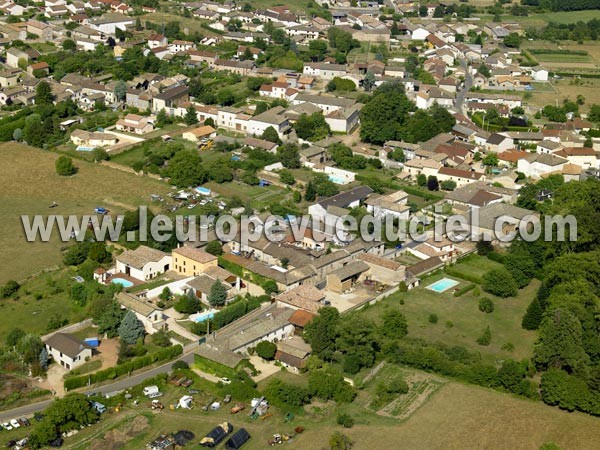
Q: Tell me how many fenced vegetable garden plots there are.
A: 1